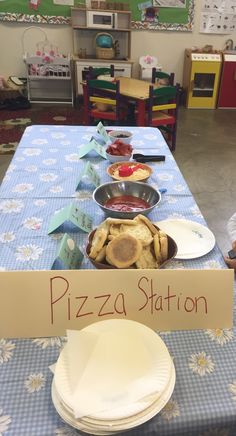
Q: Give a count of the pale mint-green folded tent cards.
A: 5